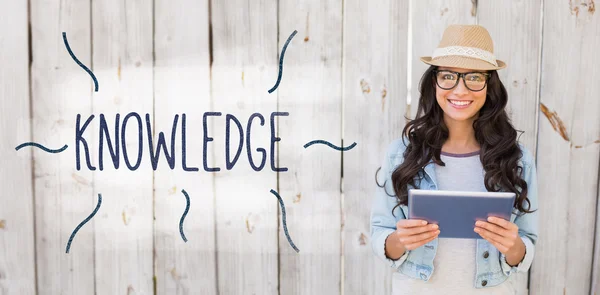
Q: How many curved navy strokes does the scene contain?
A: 7